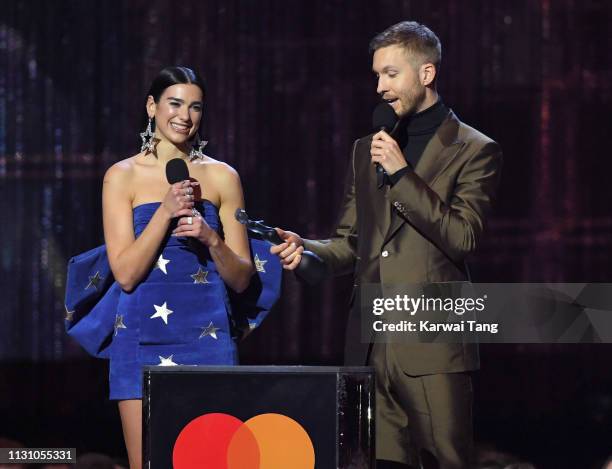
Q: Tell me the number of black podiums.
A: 1